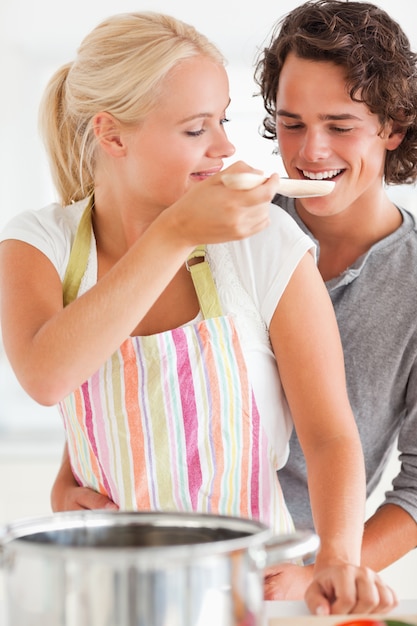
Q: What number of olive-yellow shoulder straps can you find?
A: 2